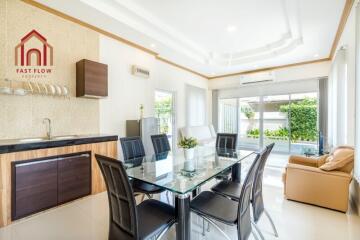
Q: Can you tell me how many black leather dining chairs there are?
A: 6